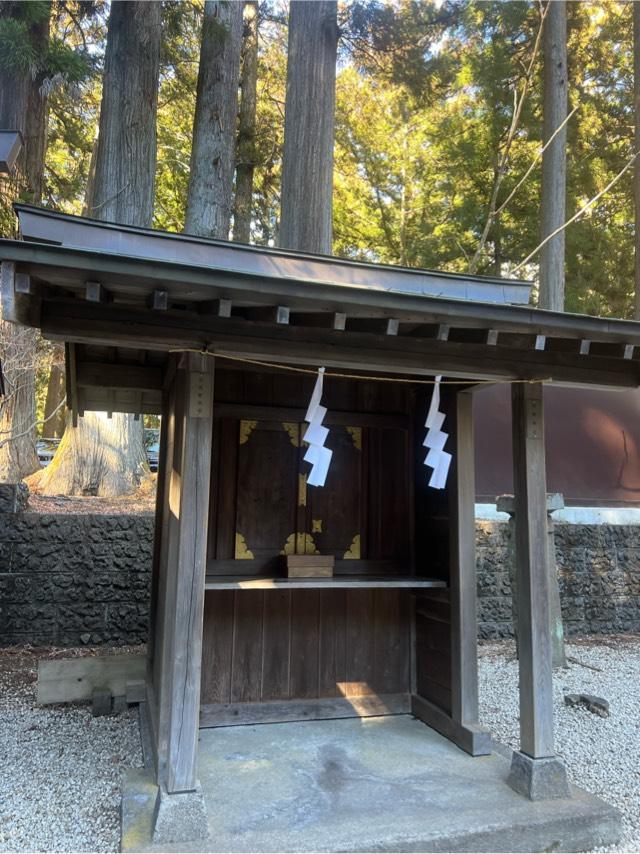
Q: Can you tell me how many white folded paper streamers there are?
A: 2